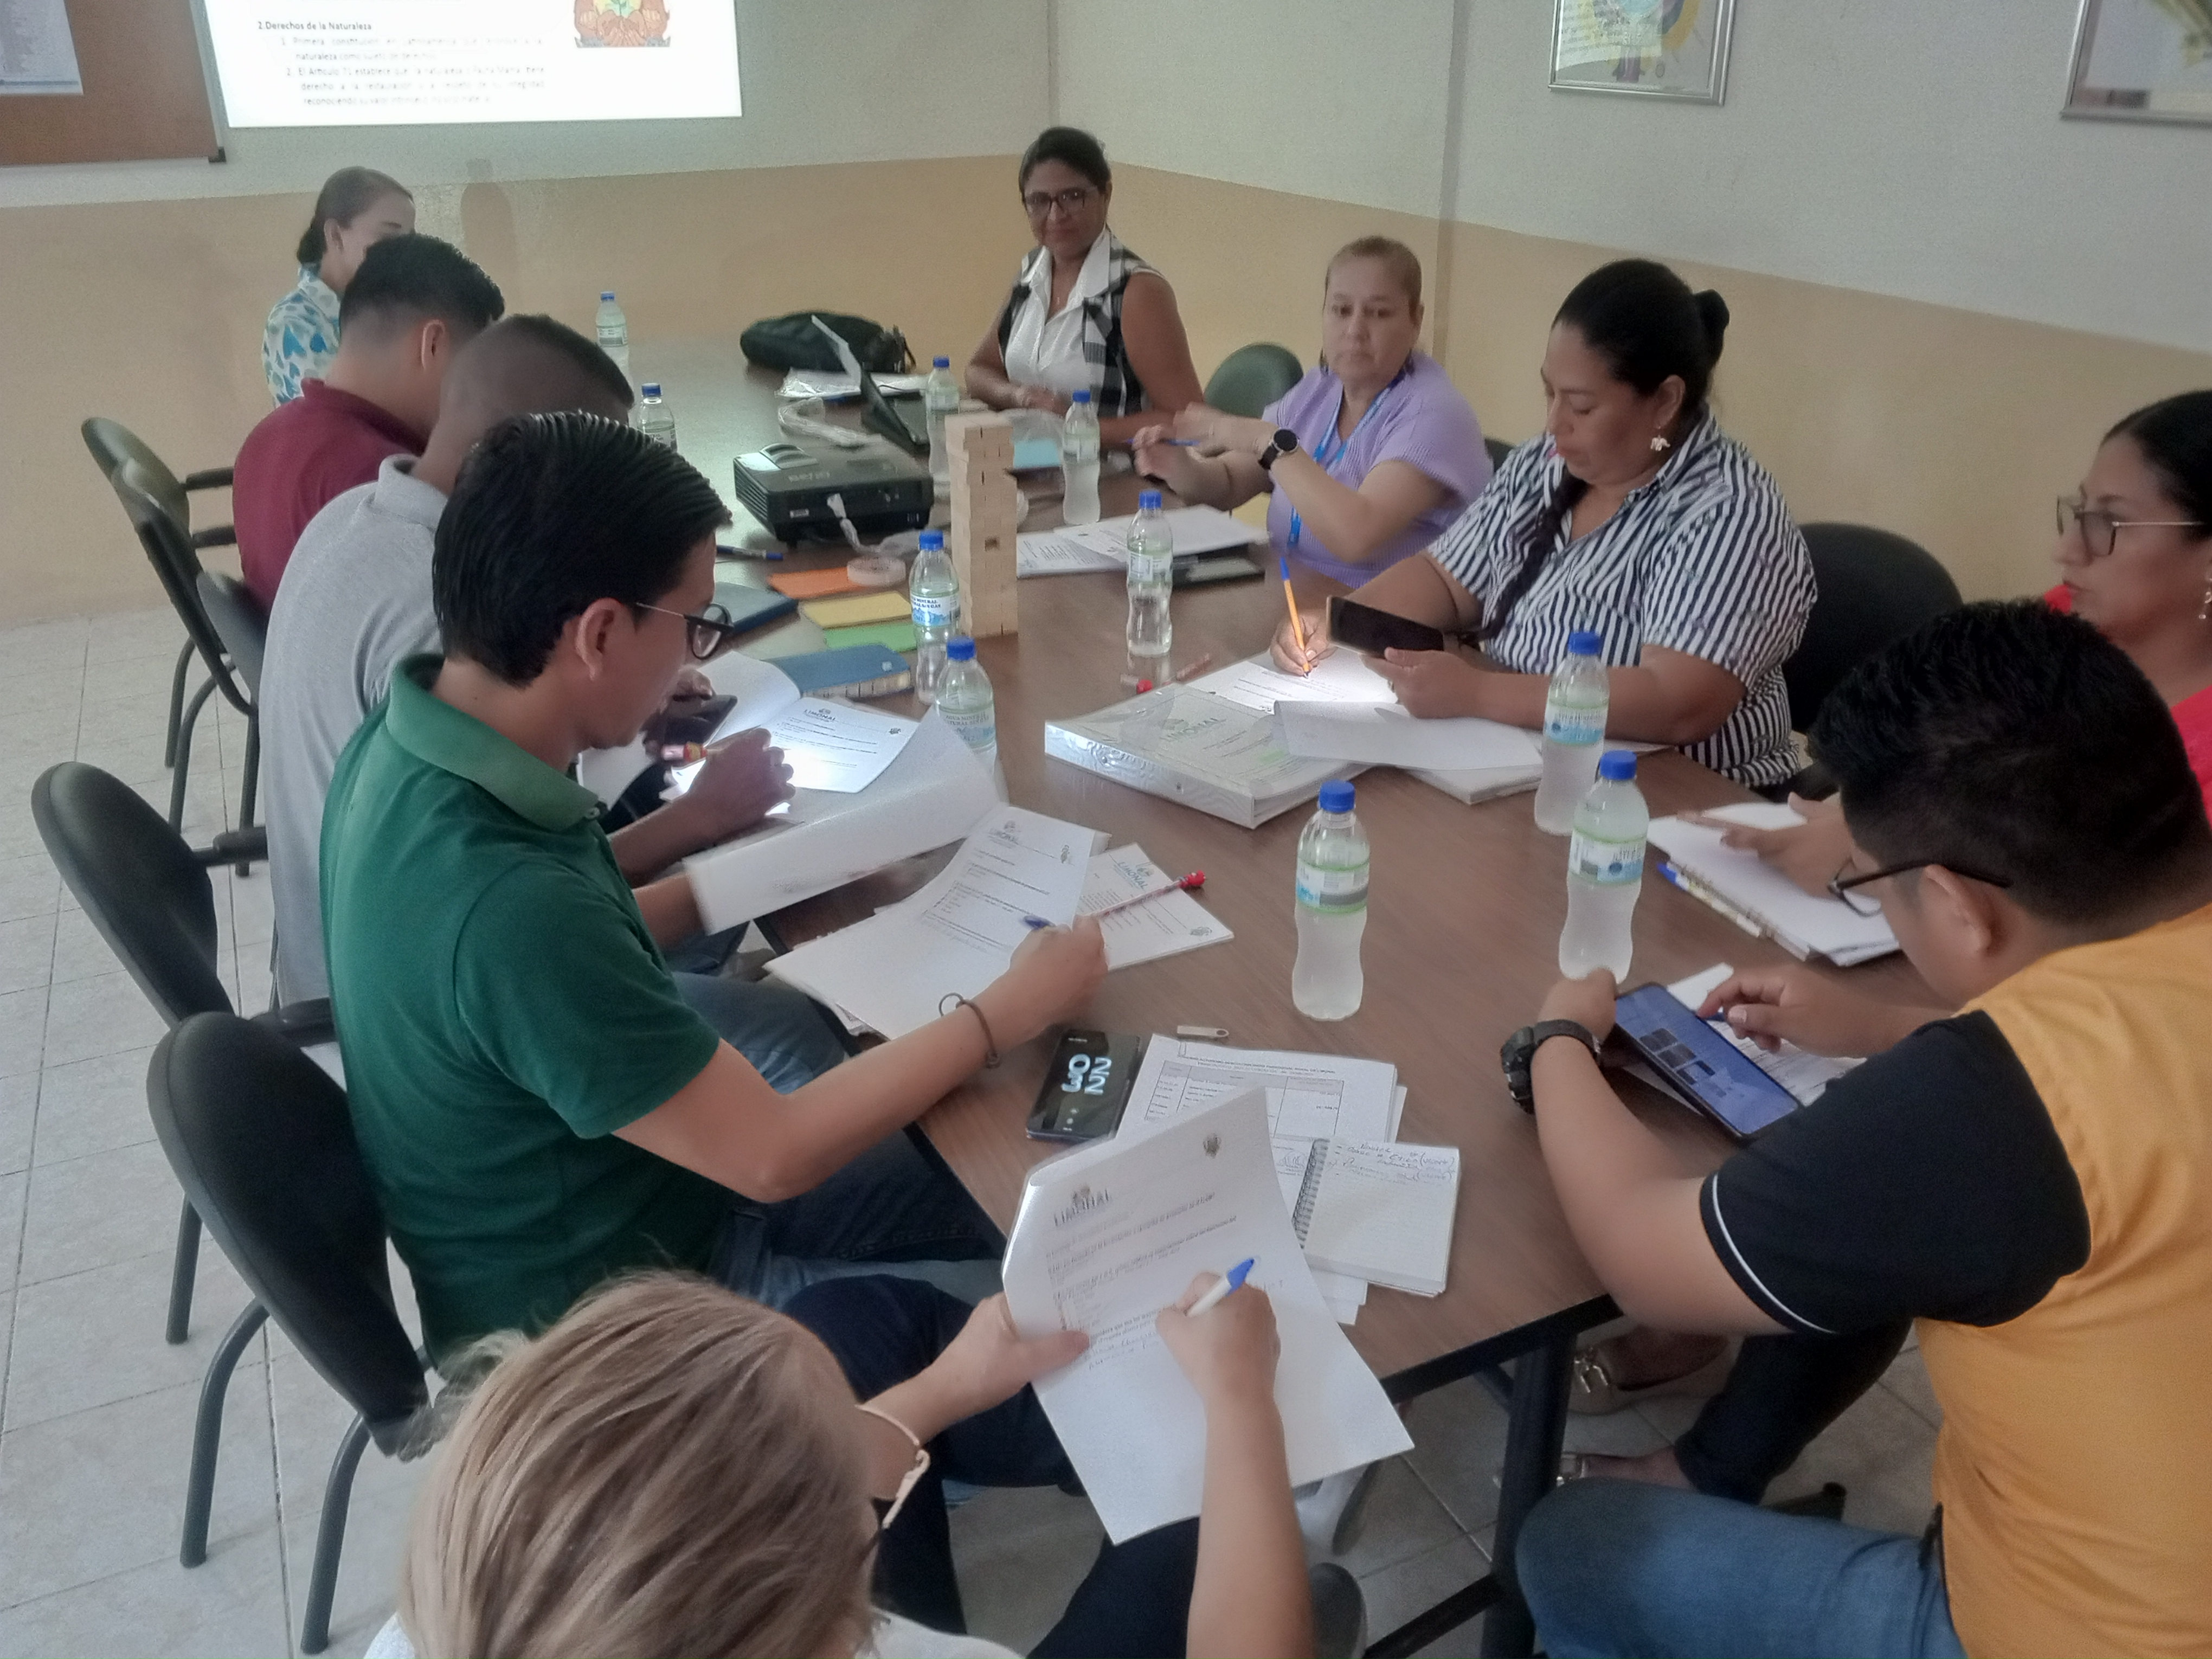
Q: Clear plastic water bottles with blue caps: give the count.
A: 10